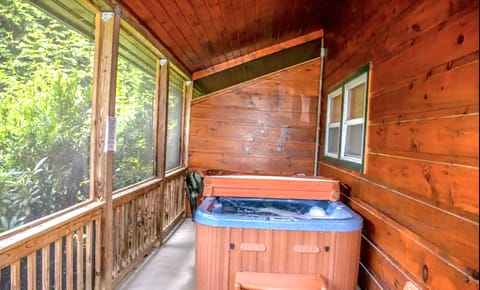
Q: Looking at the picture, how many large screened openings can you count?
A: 3